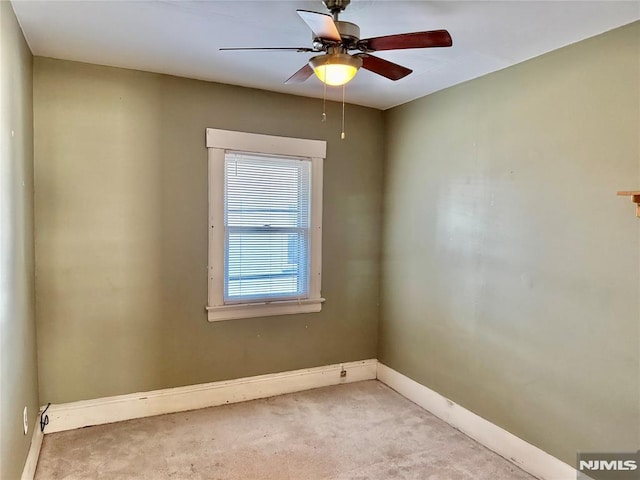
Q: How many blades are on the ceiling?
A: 5